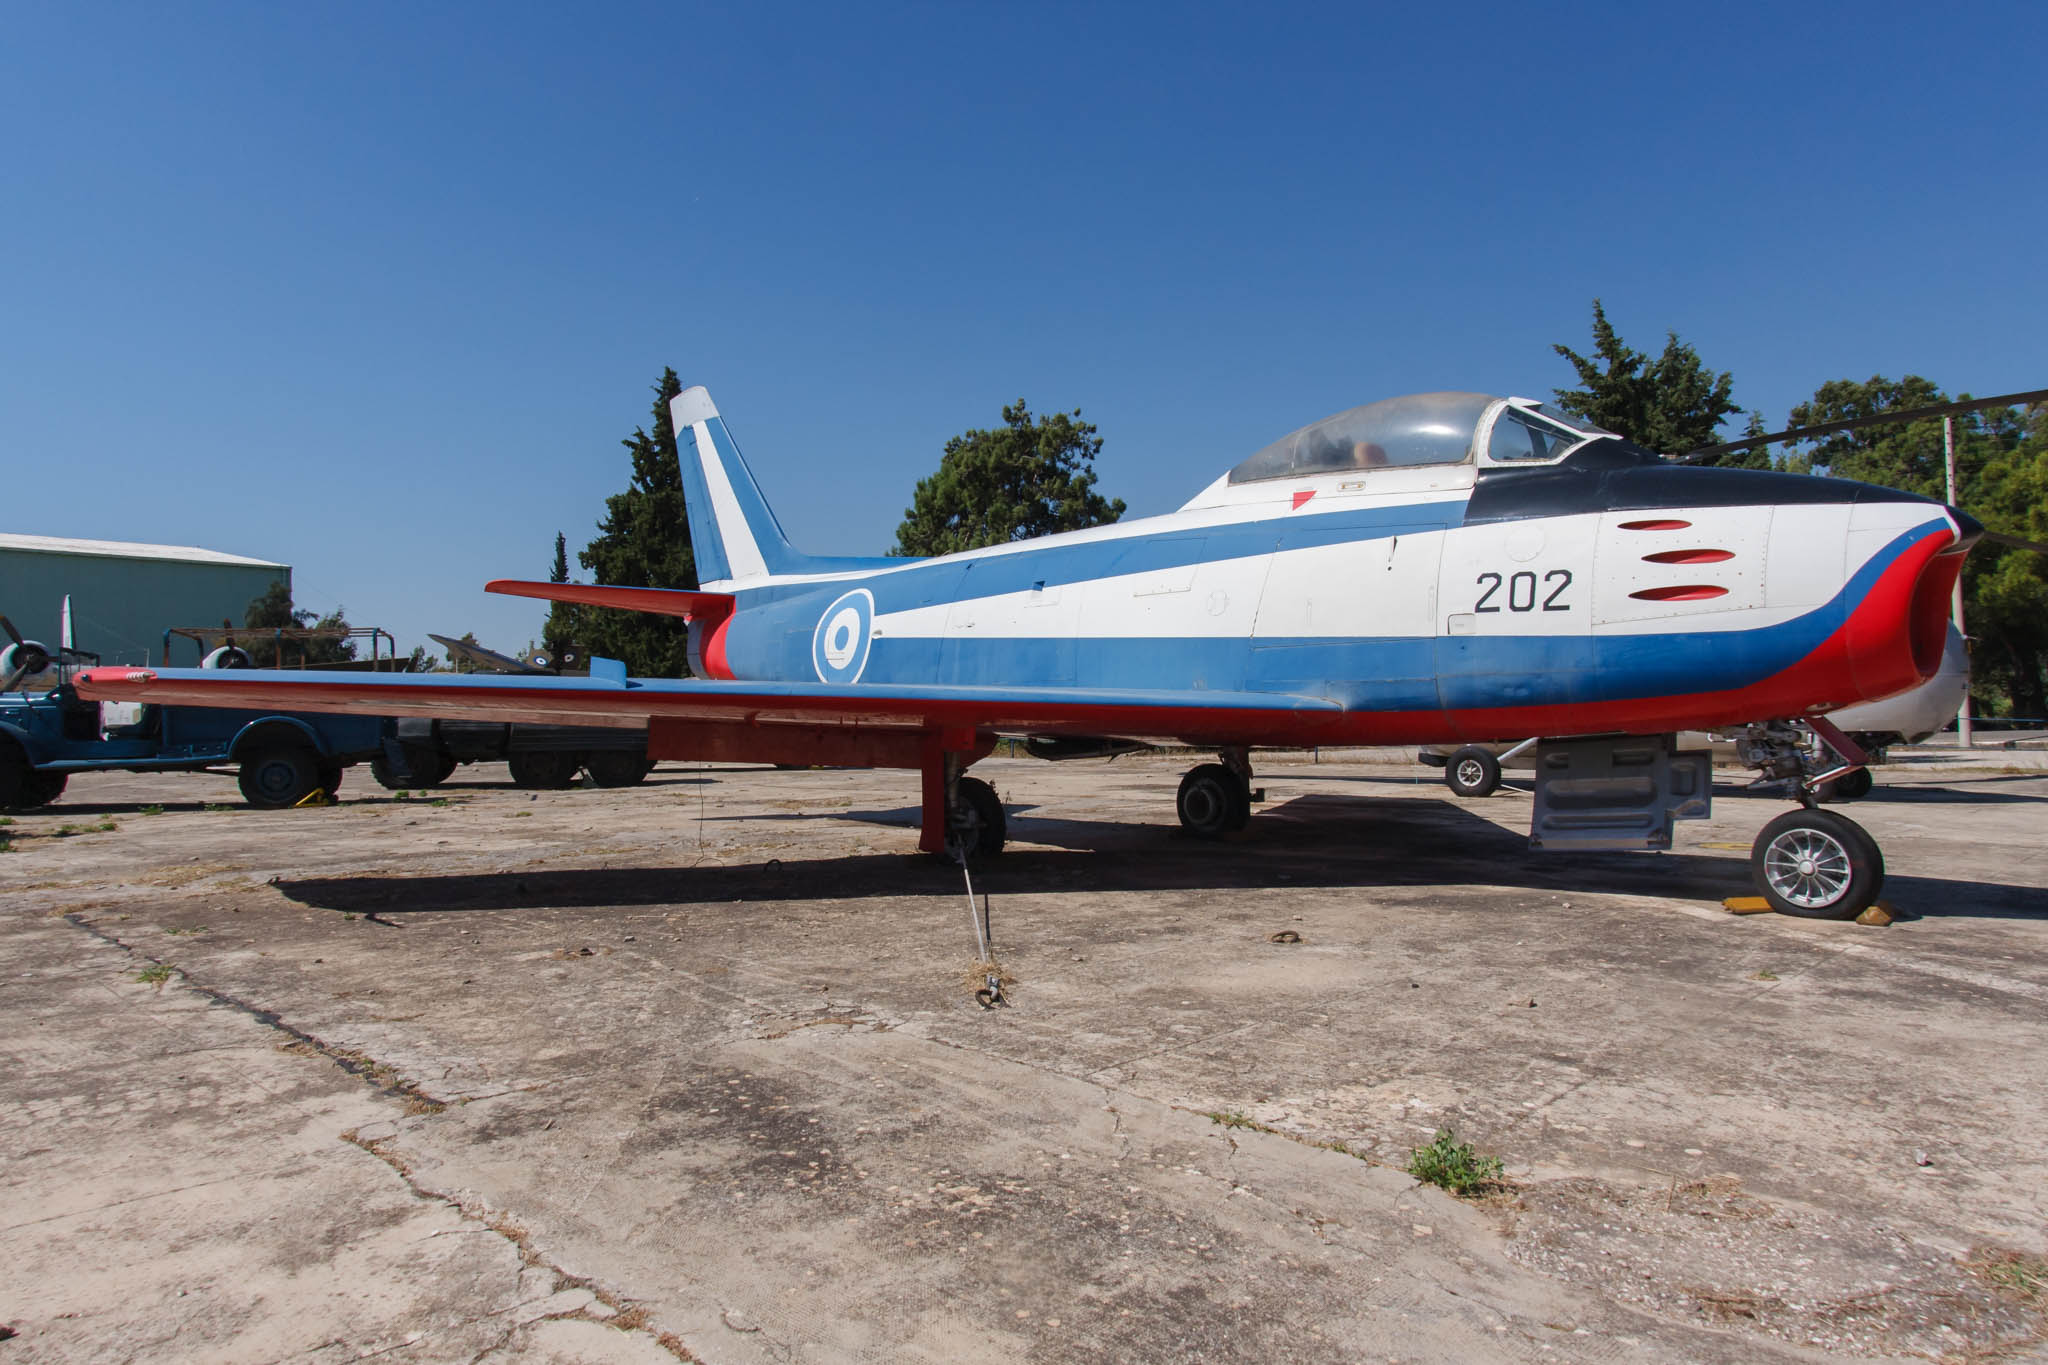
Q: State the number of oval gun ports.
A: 3